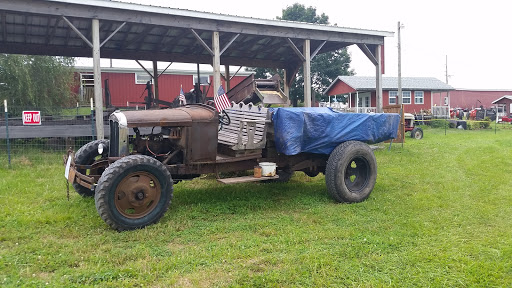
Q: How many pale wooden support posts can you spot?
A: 4